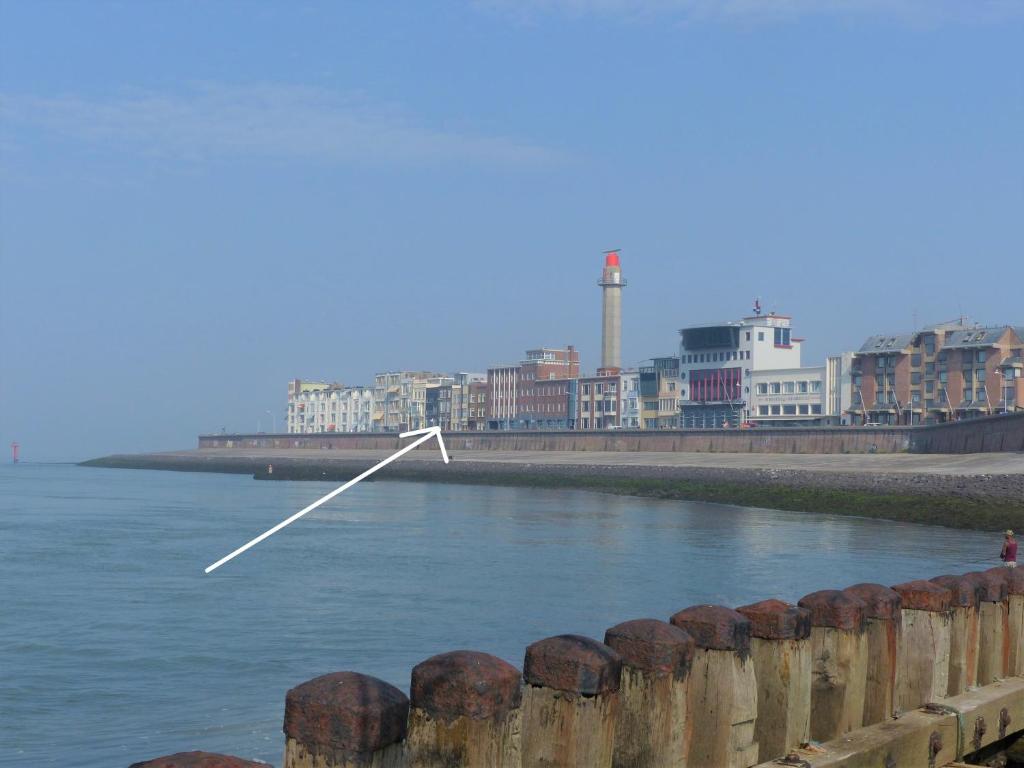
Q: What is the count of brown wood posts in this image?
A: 13